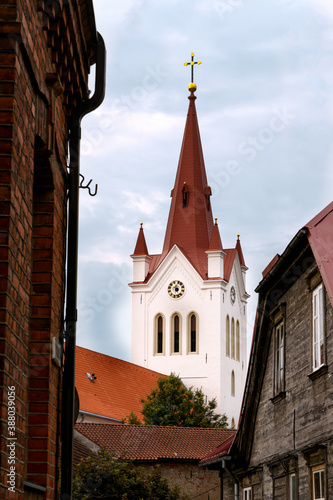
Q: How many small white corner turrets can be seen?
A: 3